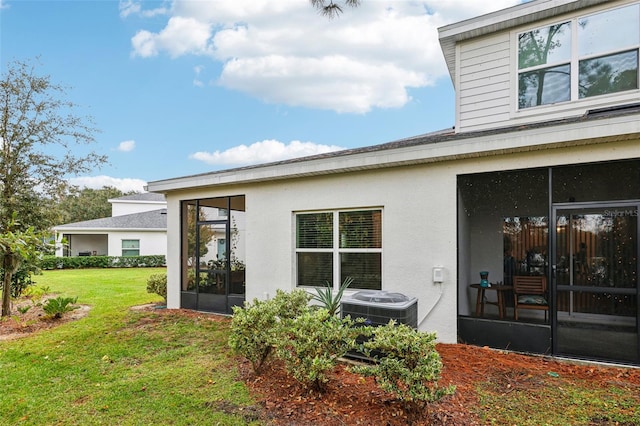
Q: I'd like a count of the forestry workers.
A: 0